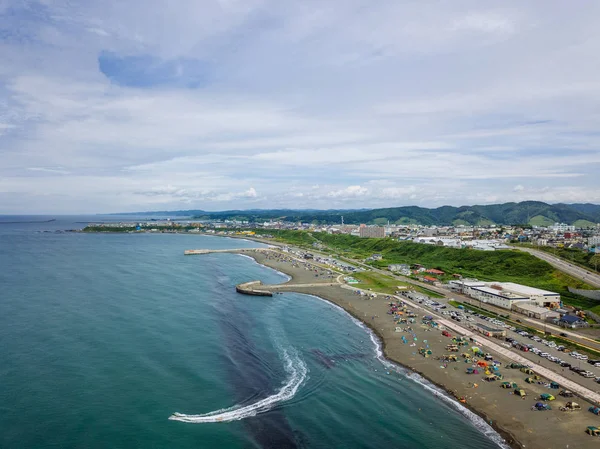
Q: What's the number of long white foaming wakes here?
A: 1